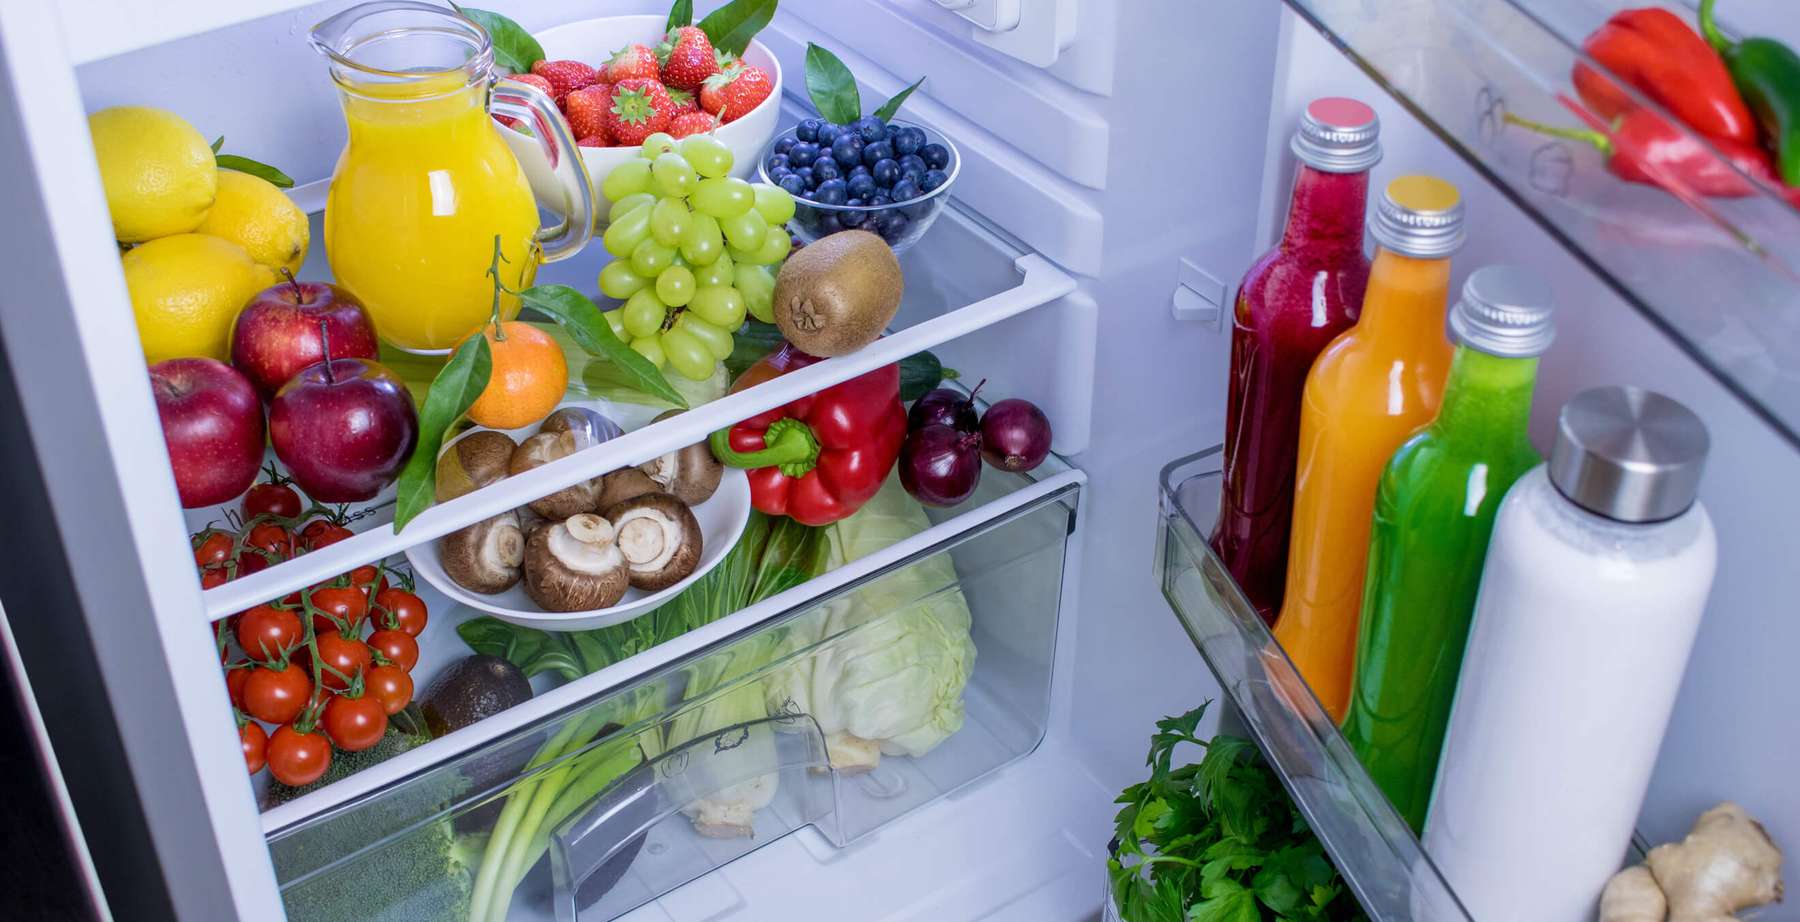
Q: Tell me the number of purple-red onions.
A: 3